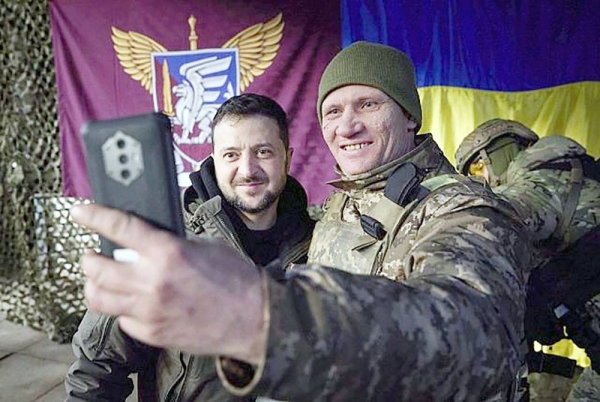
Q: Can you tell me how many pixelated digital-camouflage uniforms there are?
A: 1